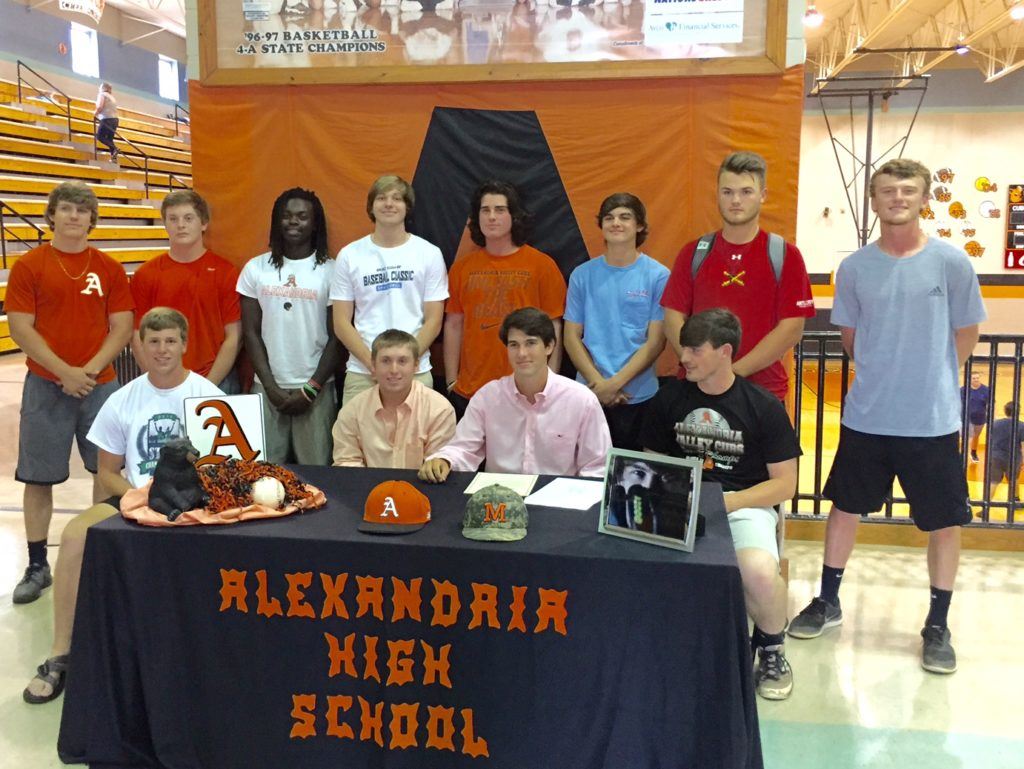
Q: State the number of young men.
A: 12